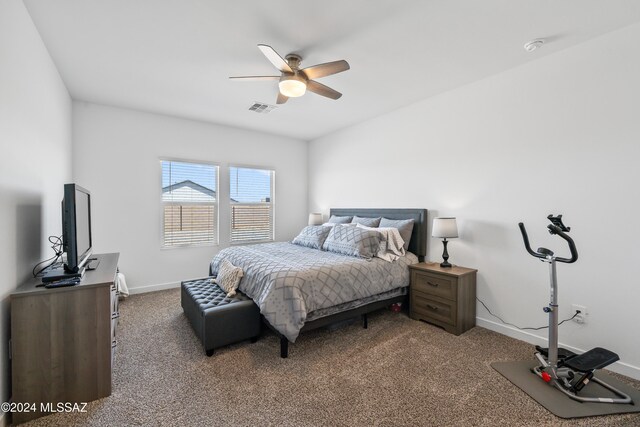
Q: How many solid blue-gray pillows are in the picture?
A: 3